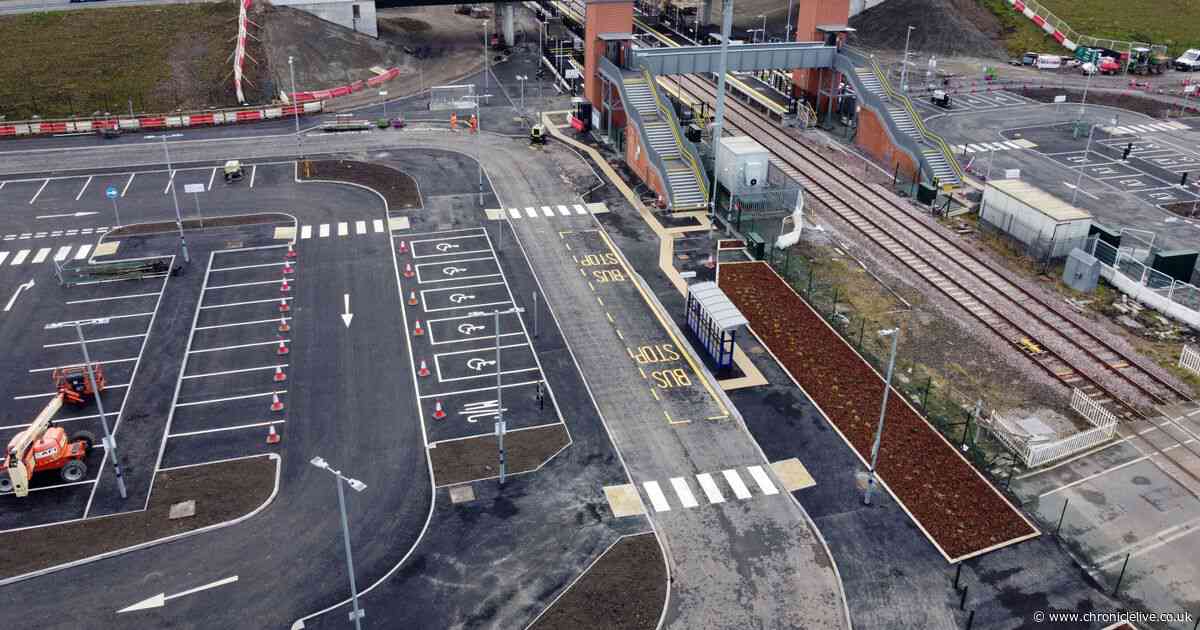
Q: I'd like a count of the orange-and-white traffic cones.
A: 15